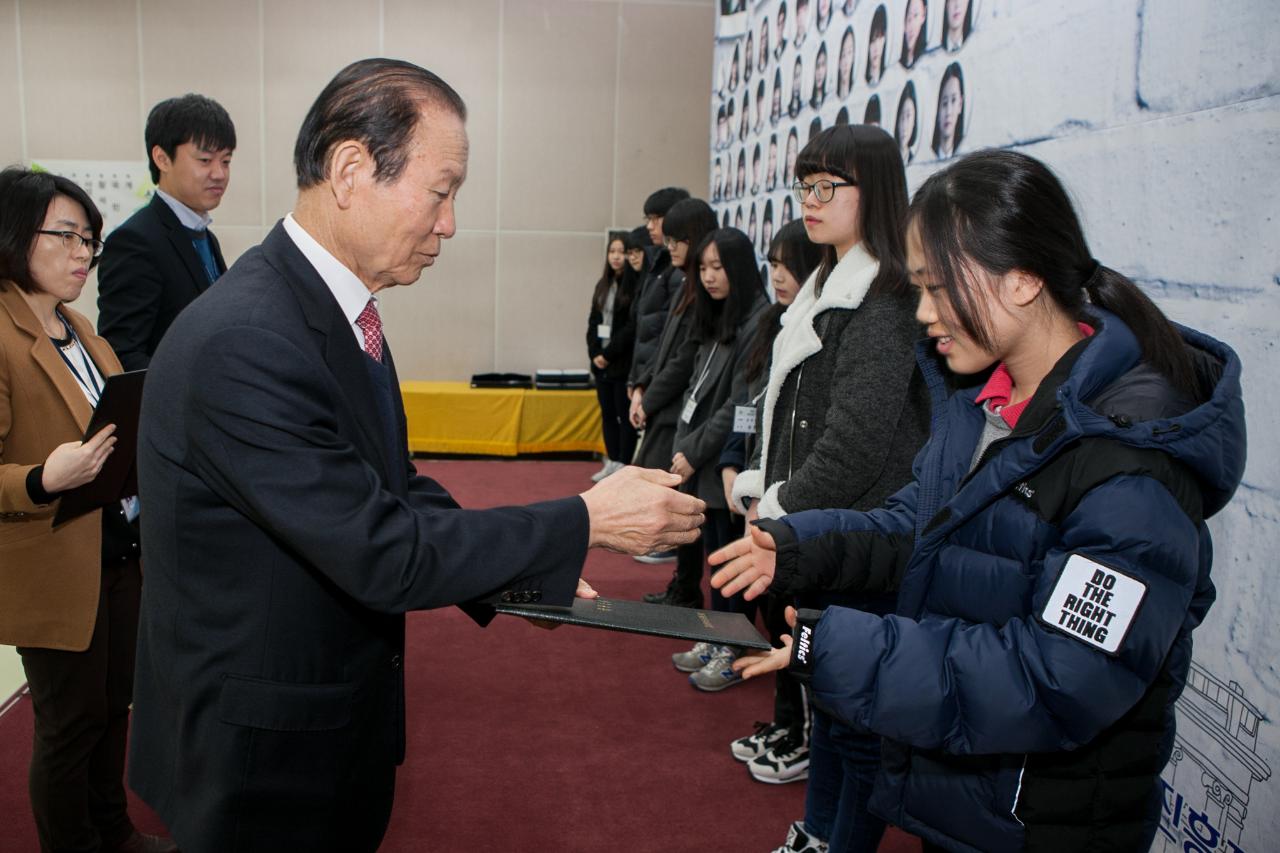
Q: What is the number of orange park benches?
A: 0